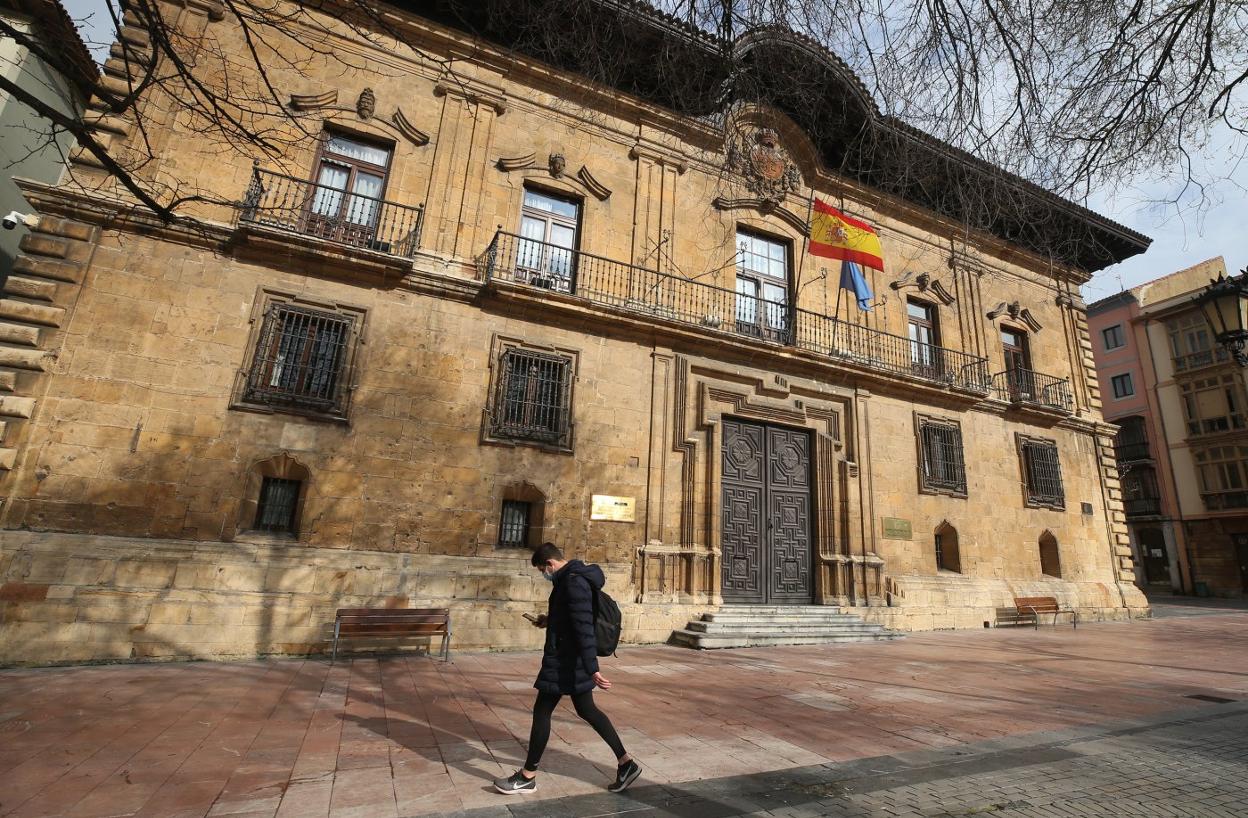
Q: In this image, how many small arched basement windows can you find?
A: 4